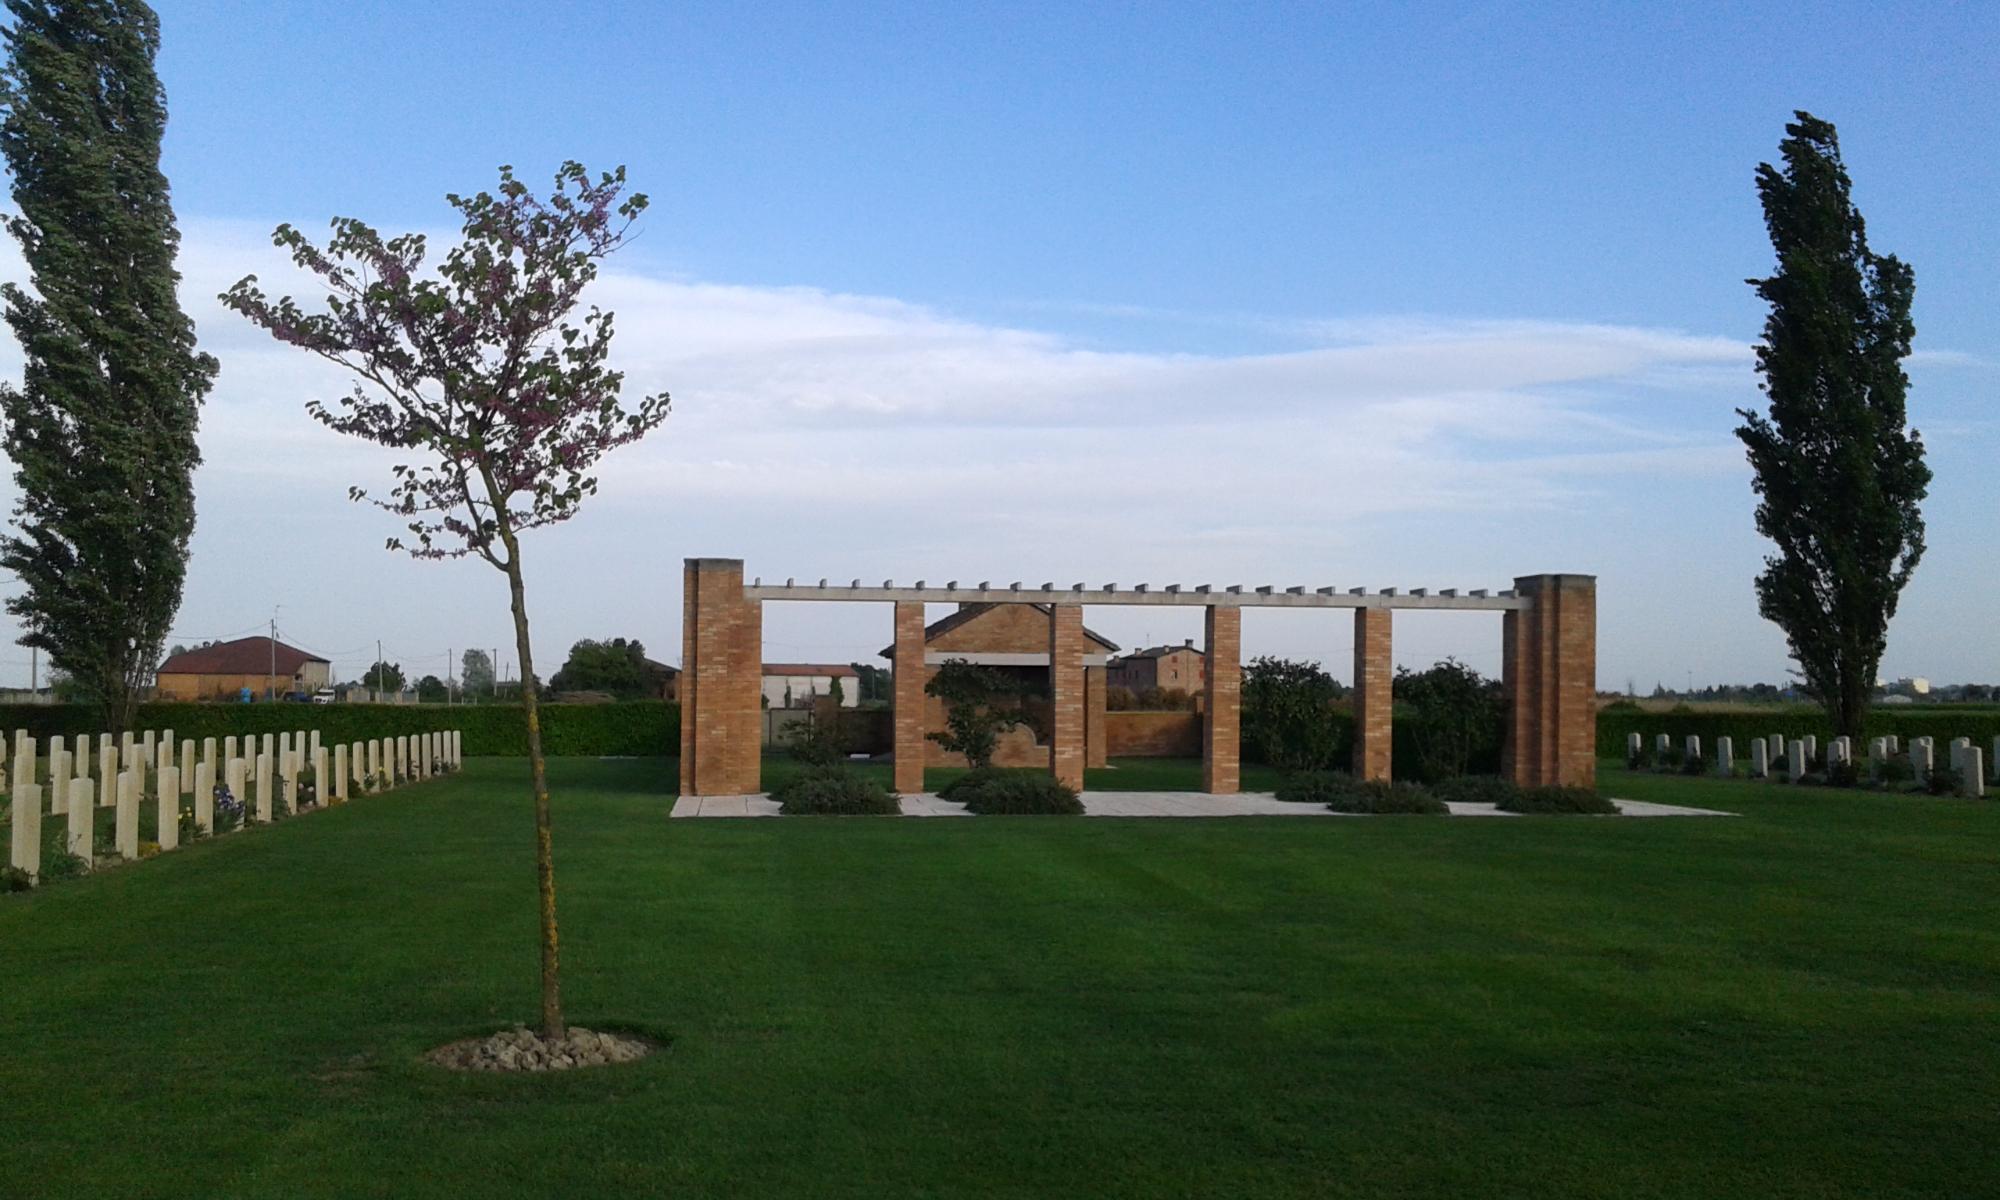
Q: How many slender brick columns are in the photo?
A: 4